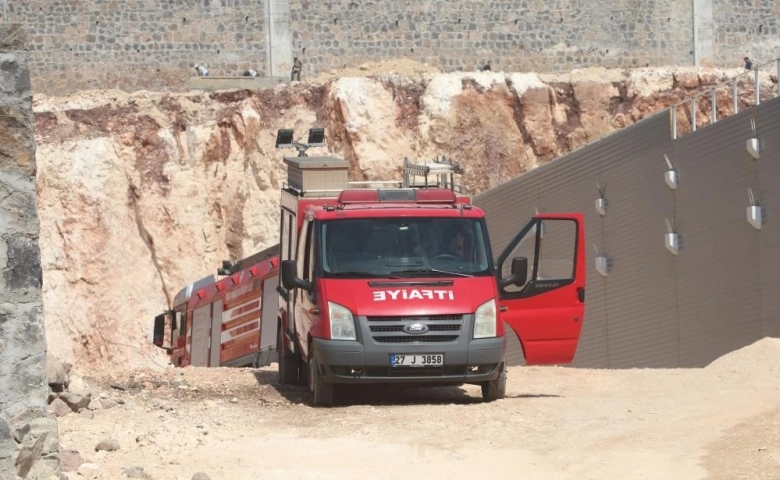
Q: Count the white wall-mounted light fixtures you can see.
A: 6